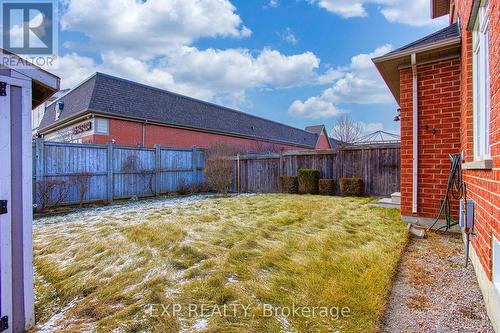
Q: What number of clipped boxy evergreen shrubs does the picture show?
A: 4